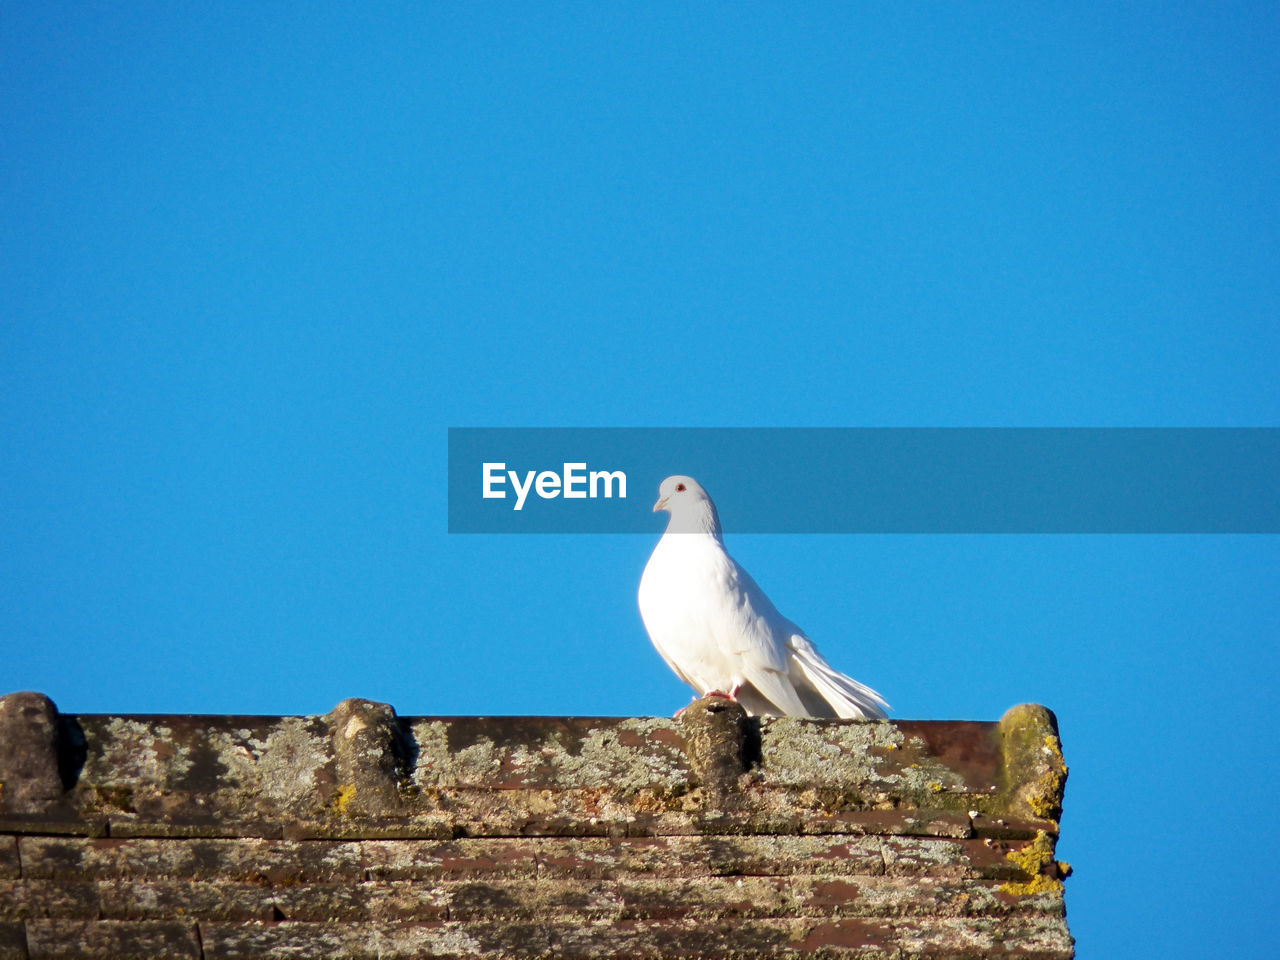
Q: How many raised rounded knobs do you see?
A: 4